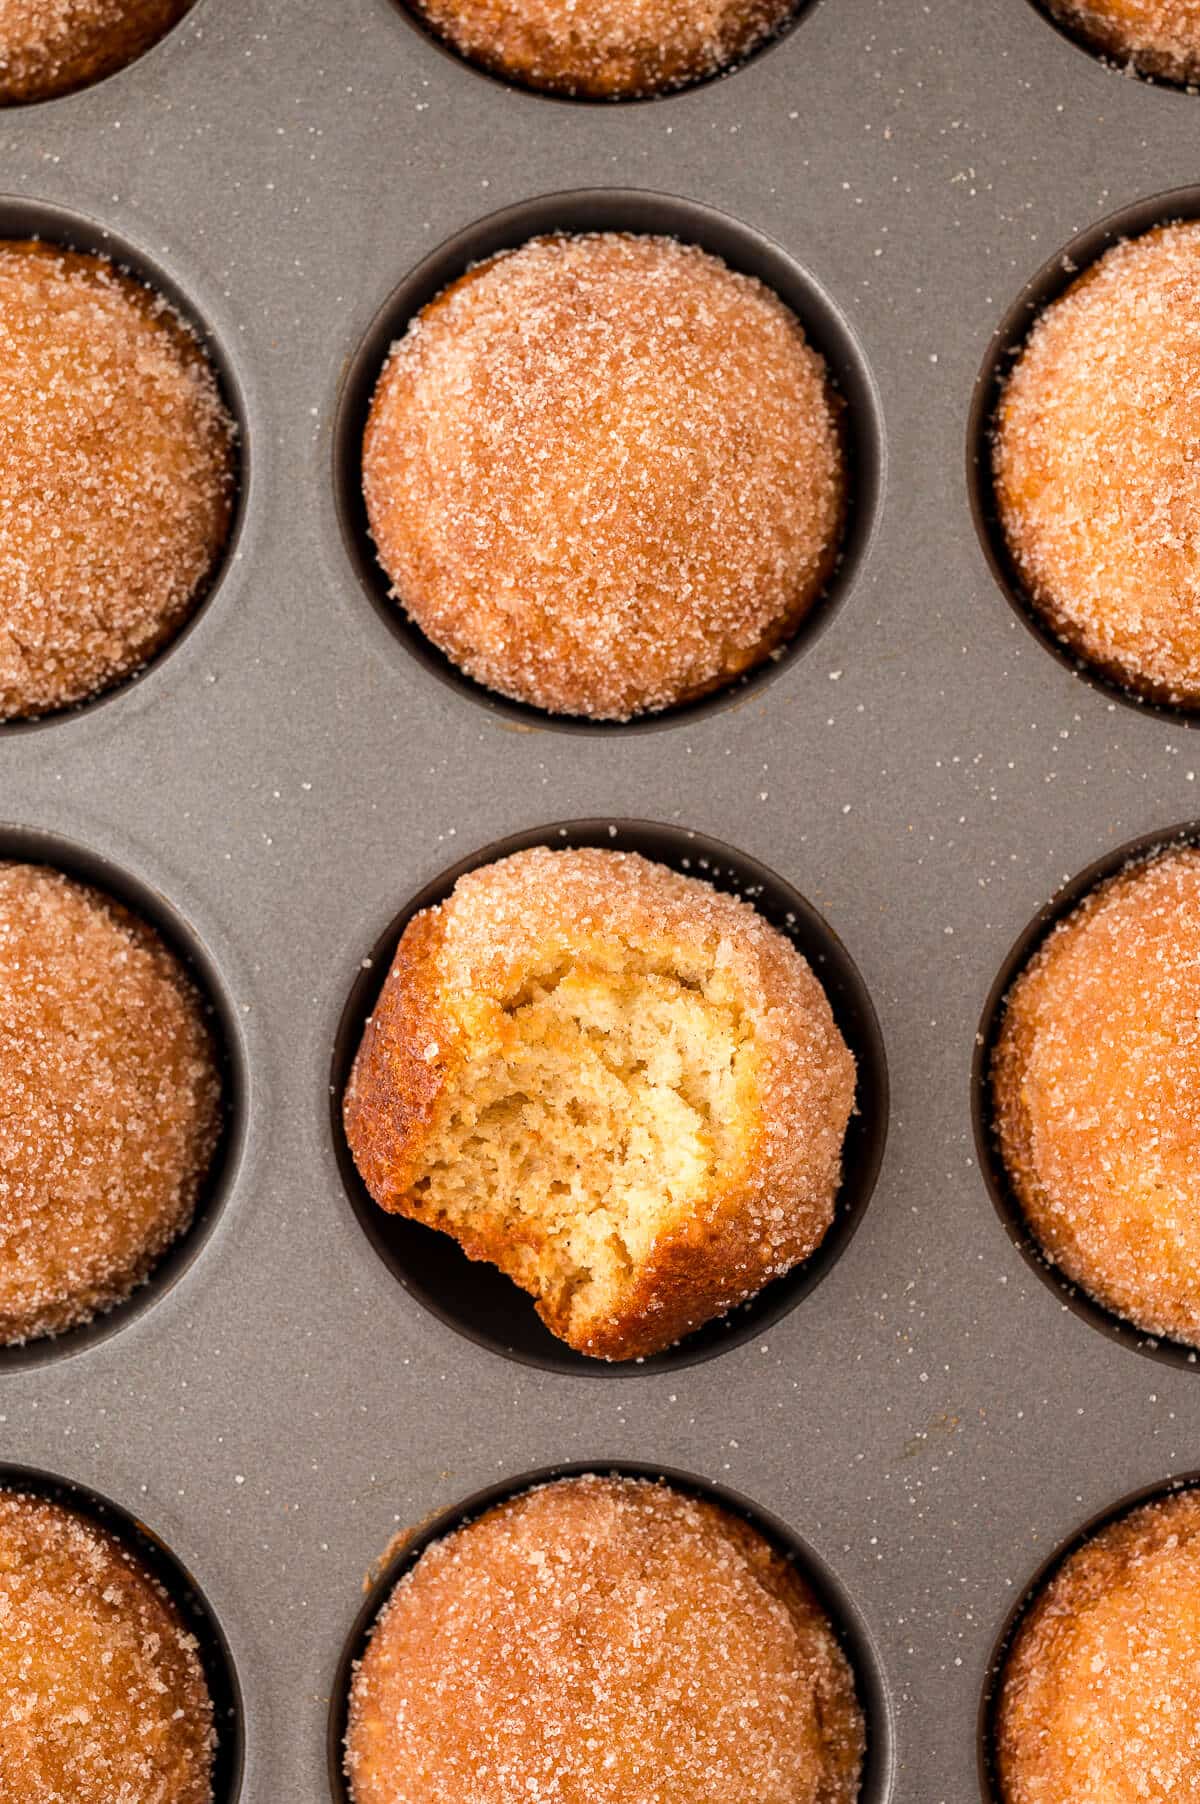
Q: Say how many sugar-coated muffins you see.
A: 12